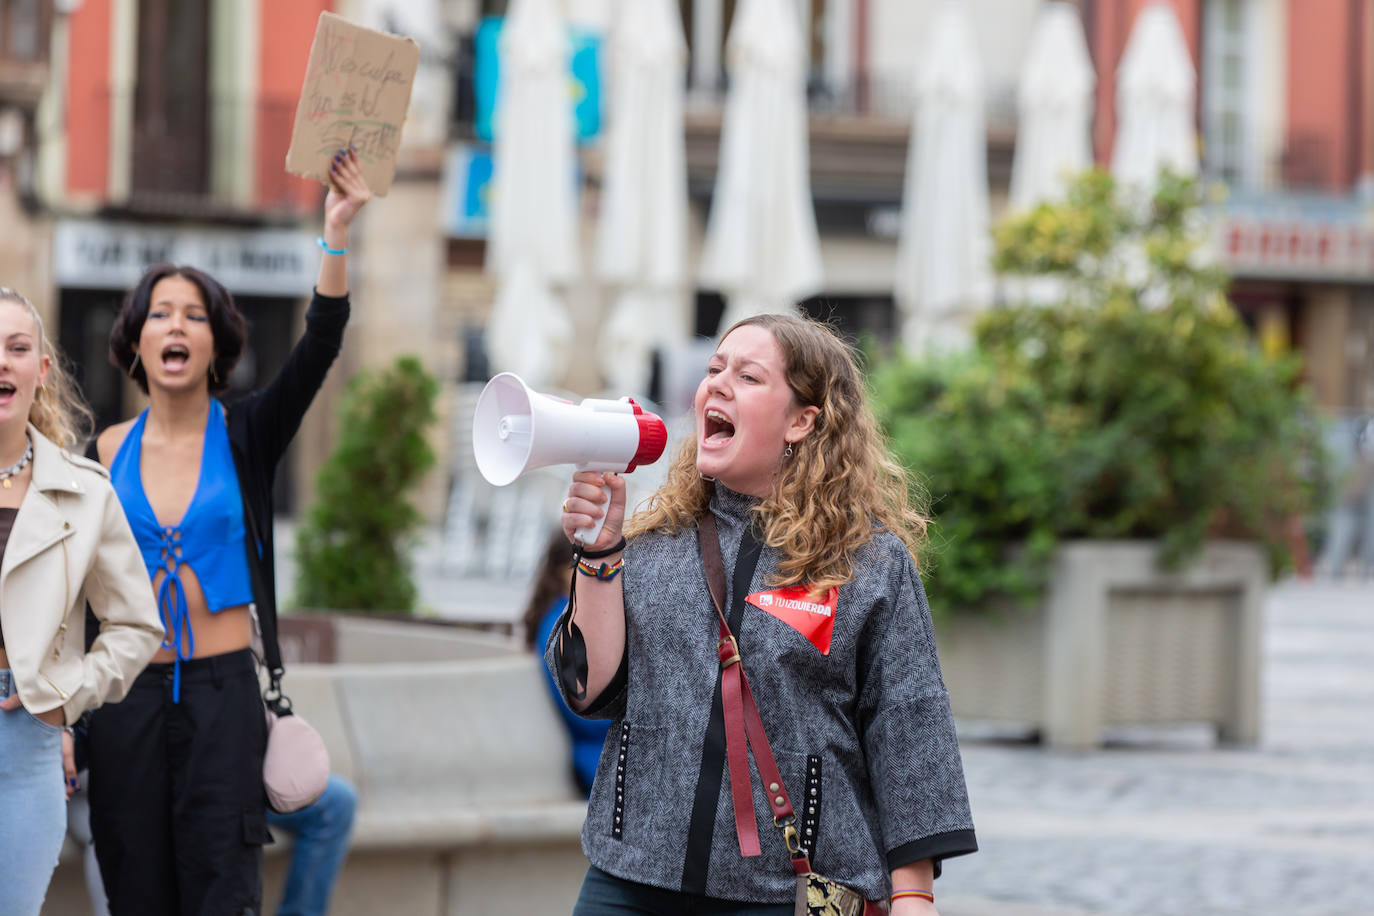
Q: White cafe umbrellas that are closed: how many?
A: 6